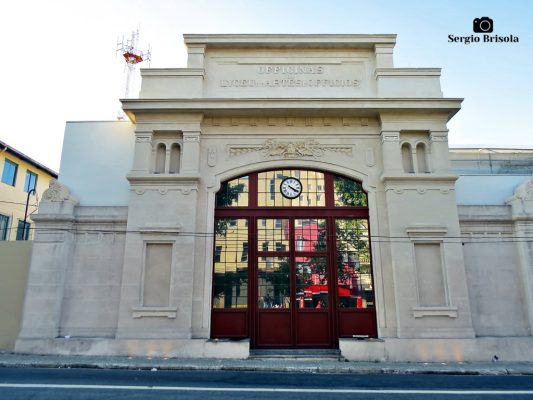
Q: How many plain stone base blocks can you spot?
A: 2